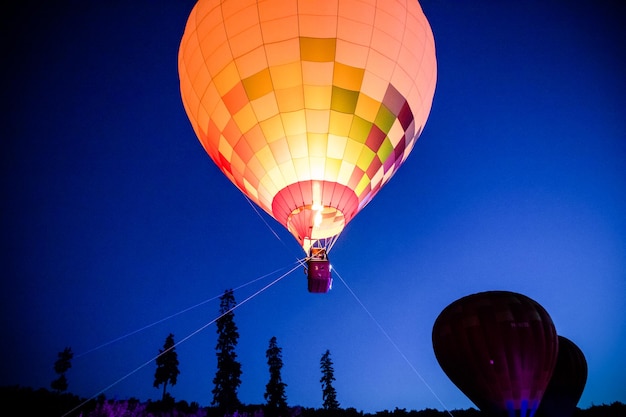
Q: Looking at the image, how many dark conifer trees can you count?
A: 5